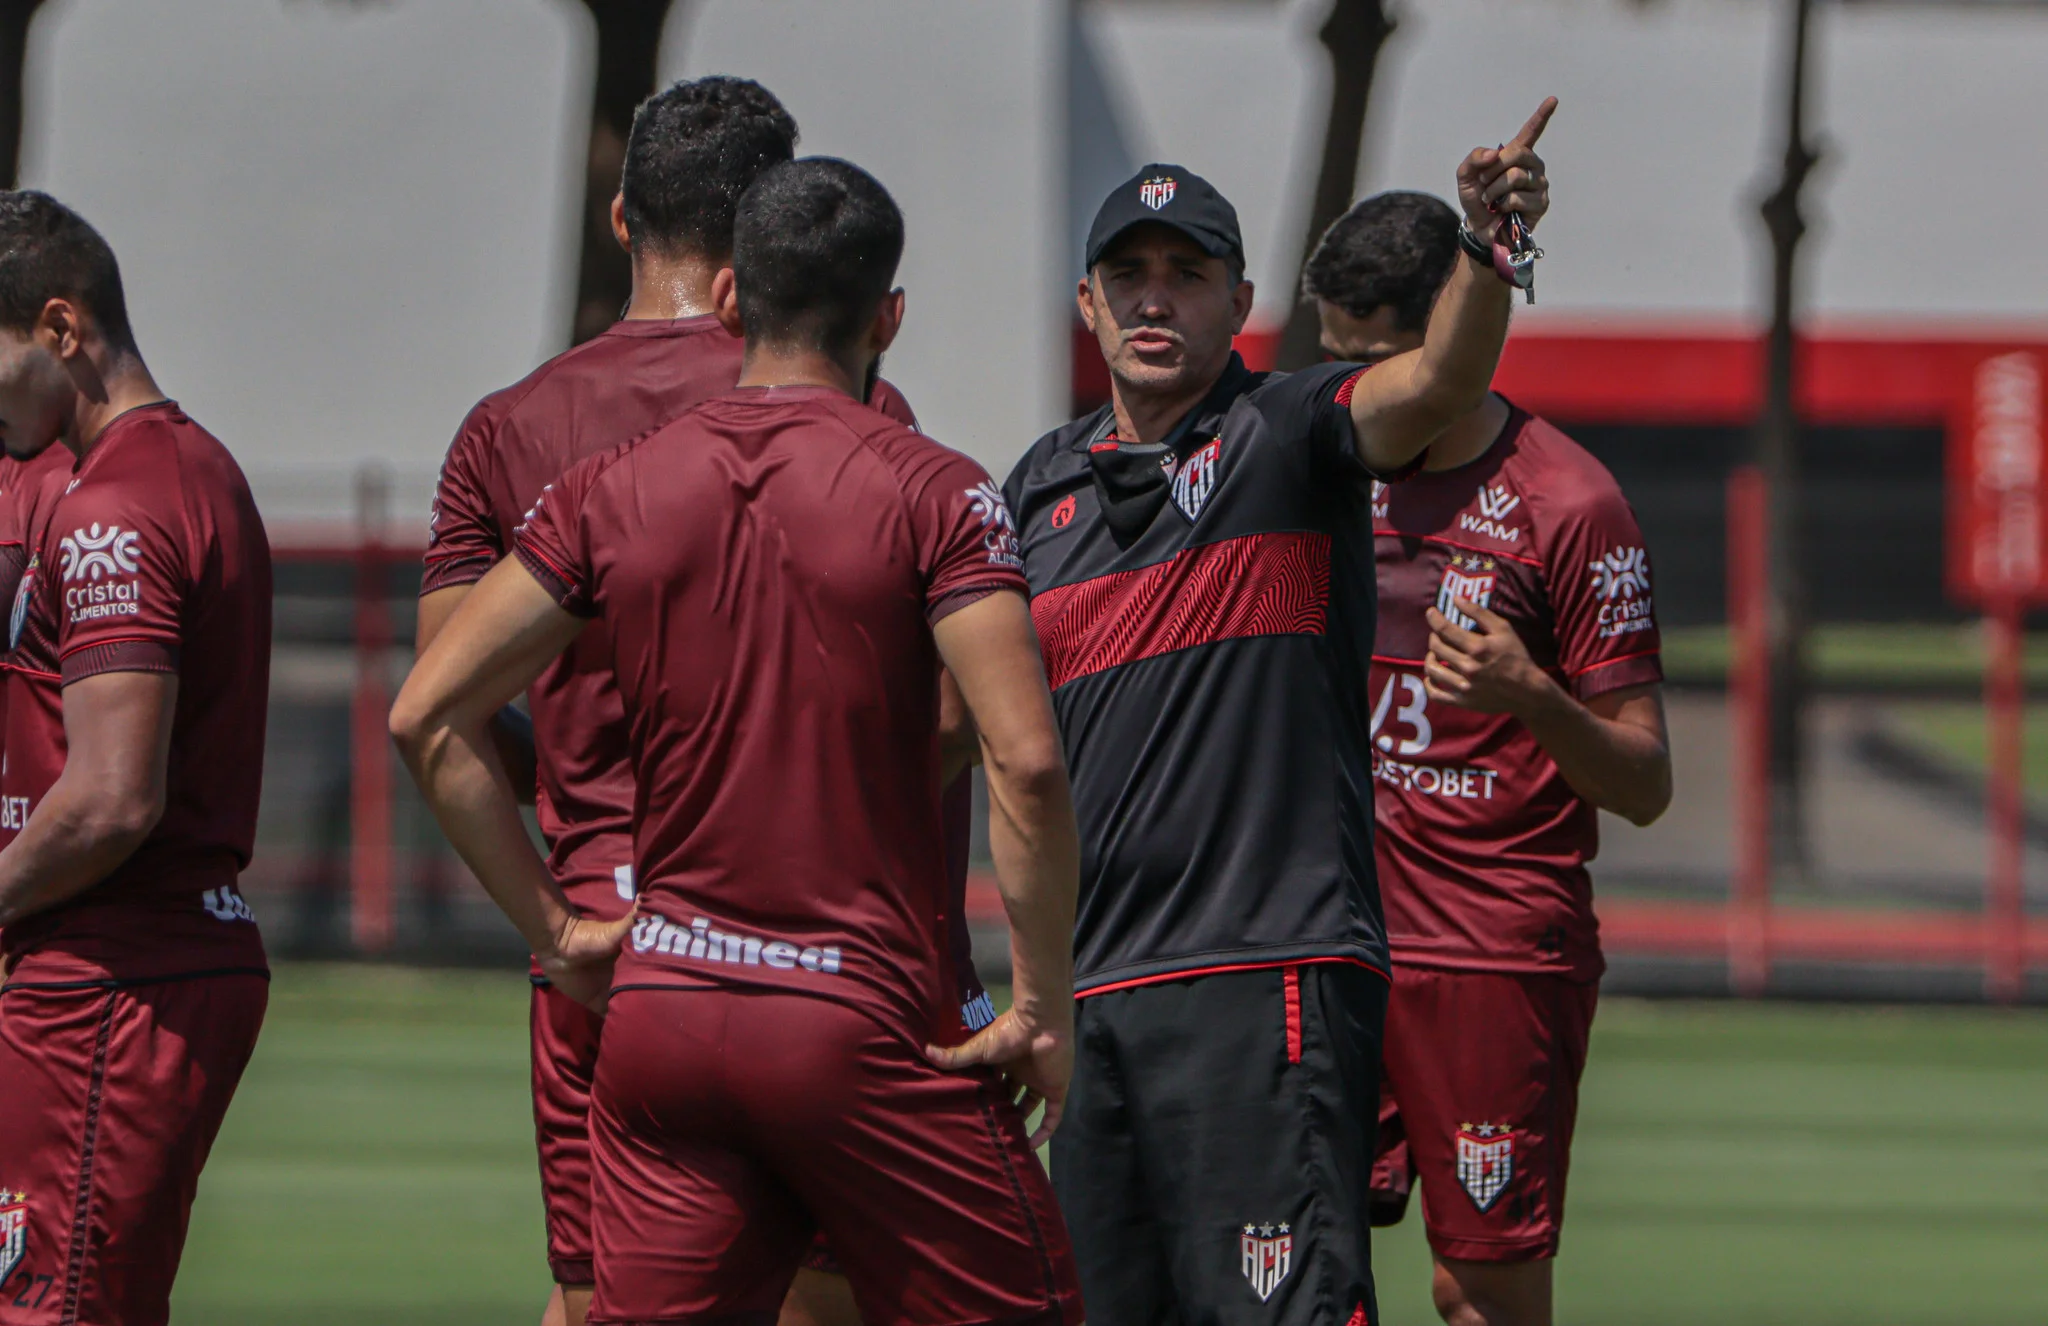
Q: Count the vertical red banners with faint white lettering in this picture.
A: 1